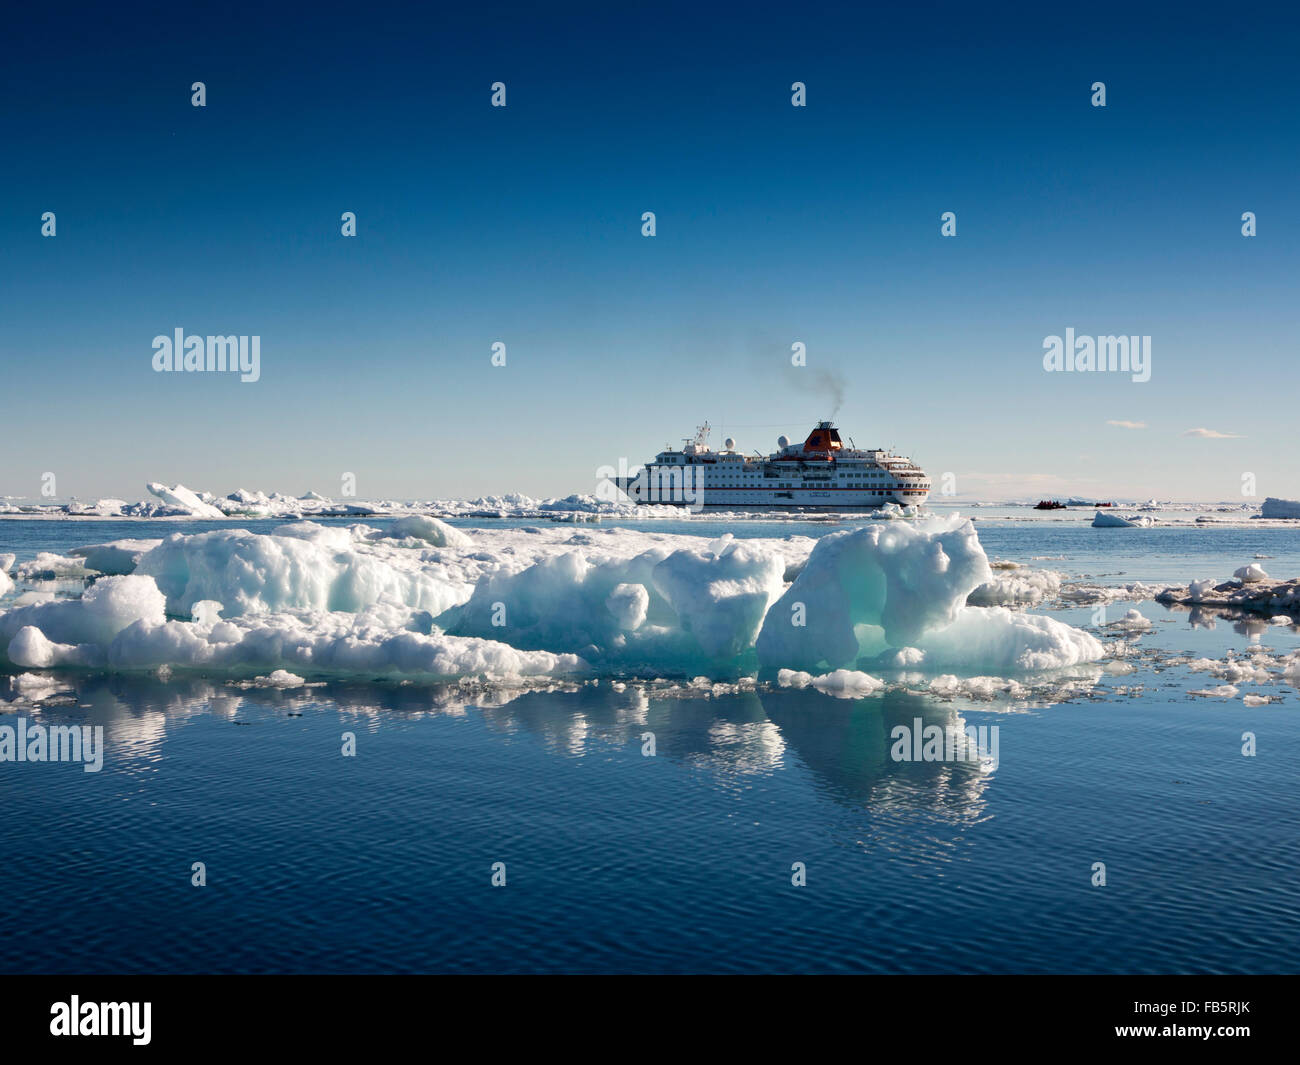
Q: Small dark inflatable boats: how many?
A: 2